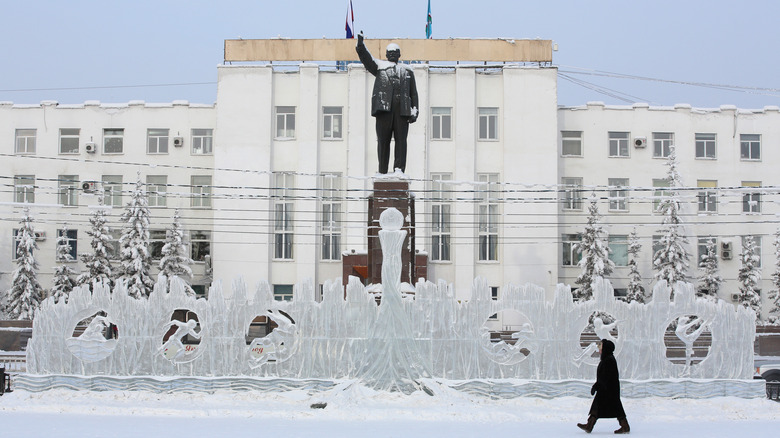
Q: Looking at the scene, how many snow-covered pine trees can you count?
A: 11